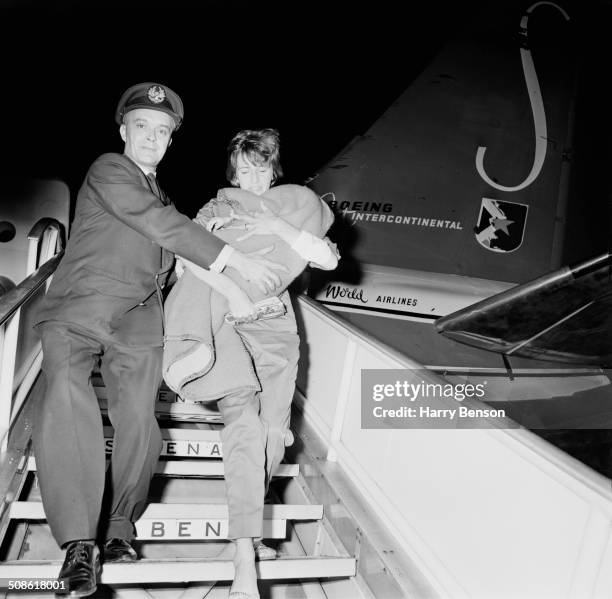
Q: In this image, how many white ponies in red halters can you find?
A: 0